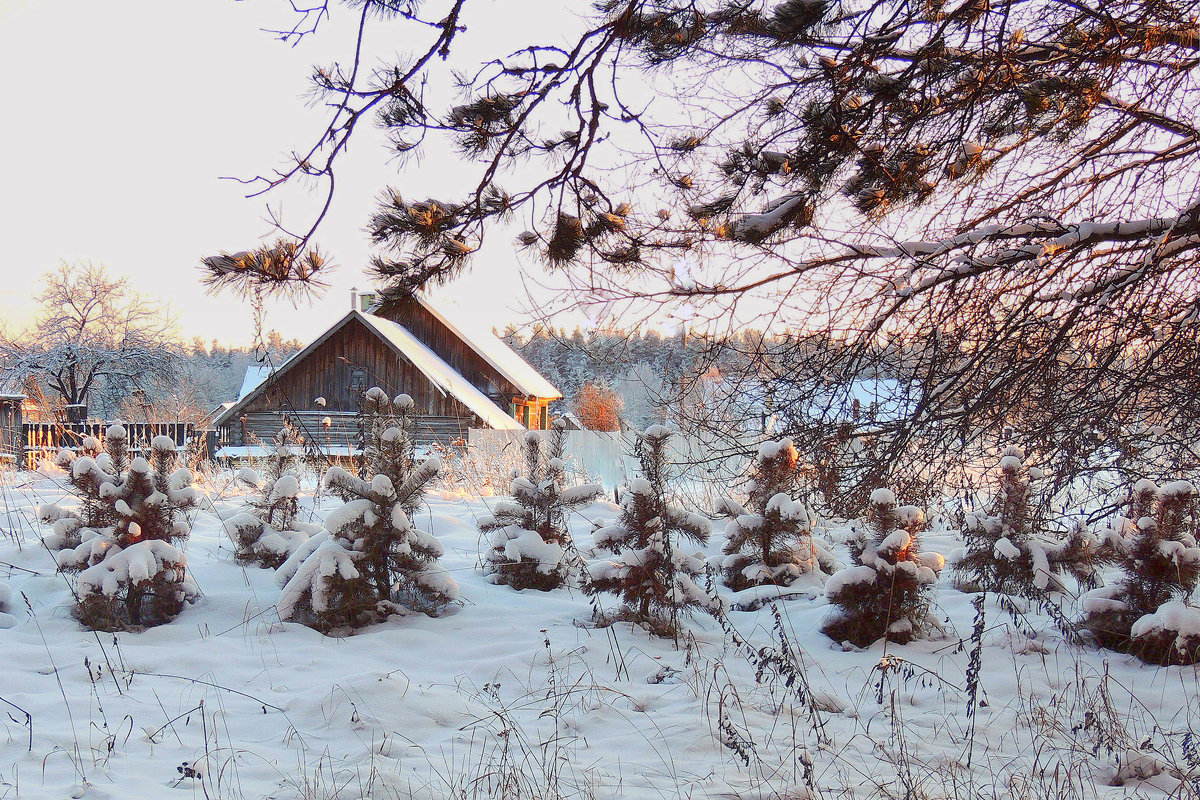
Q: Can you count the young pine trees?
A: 9